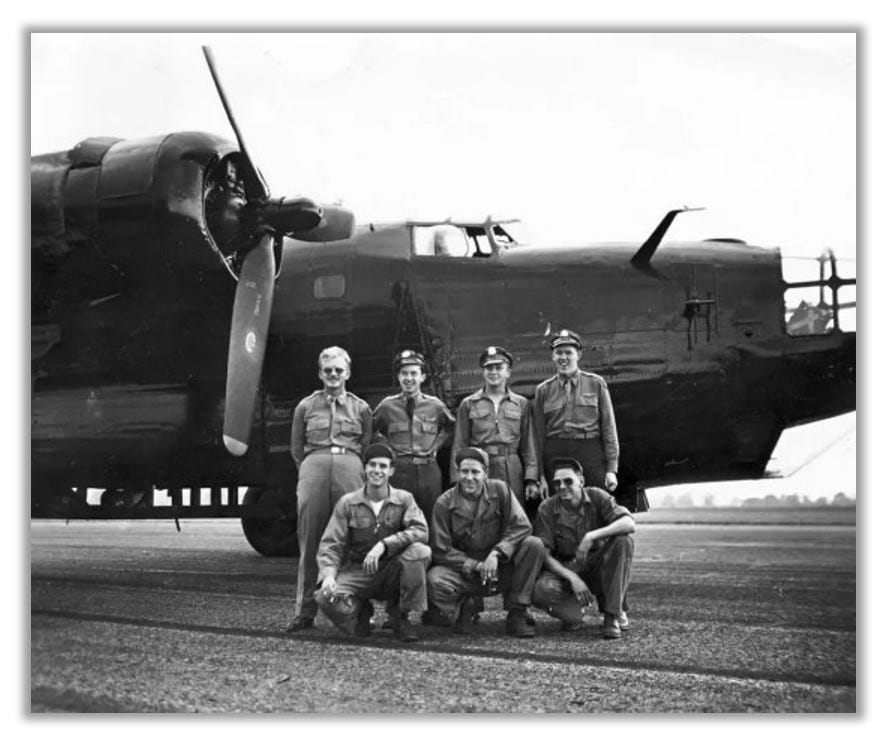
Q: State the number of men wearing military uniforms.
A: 7